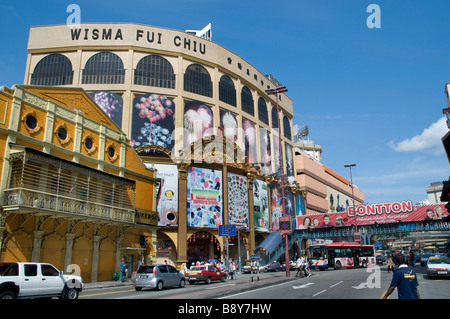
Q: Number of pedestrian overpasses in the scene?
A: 1